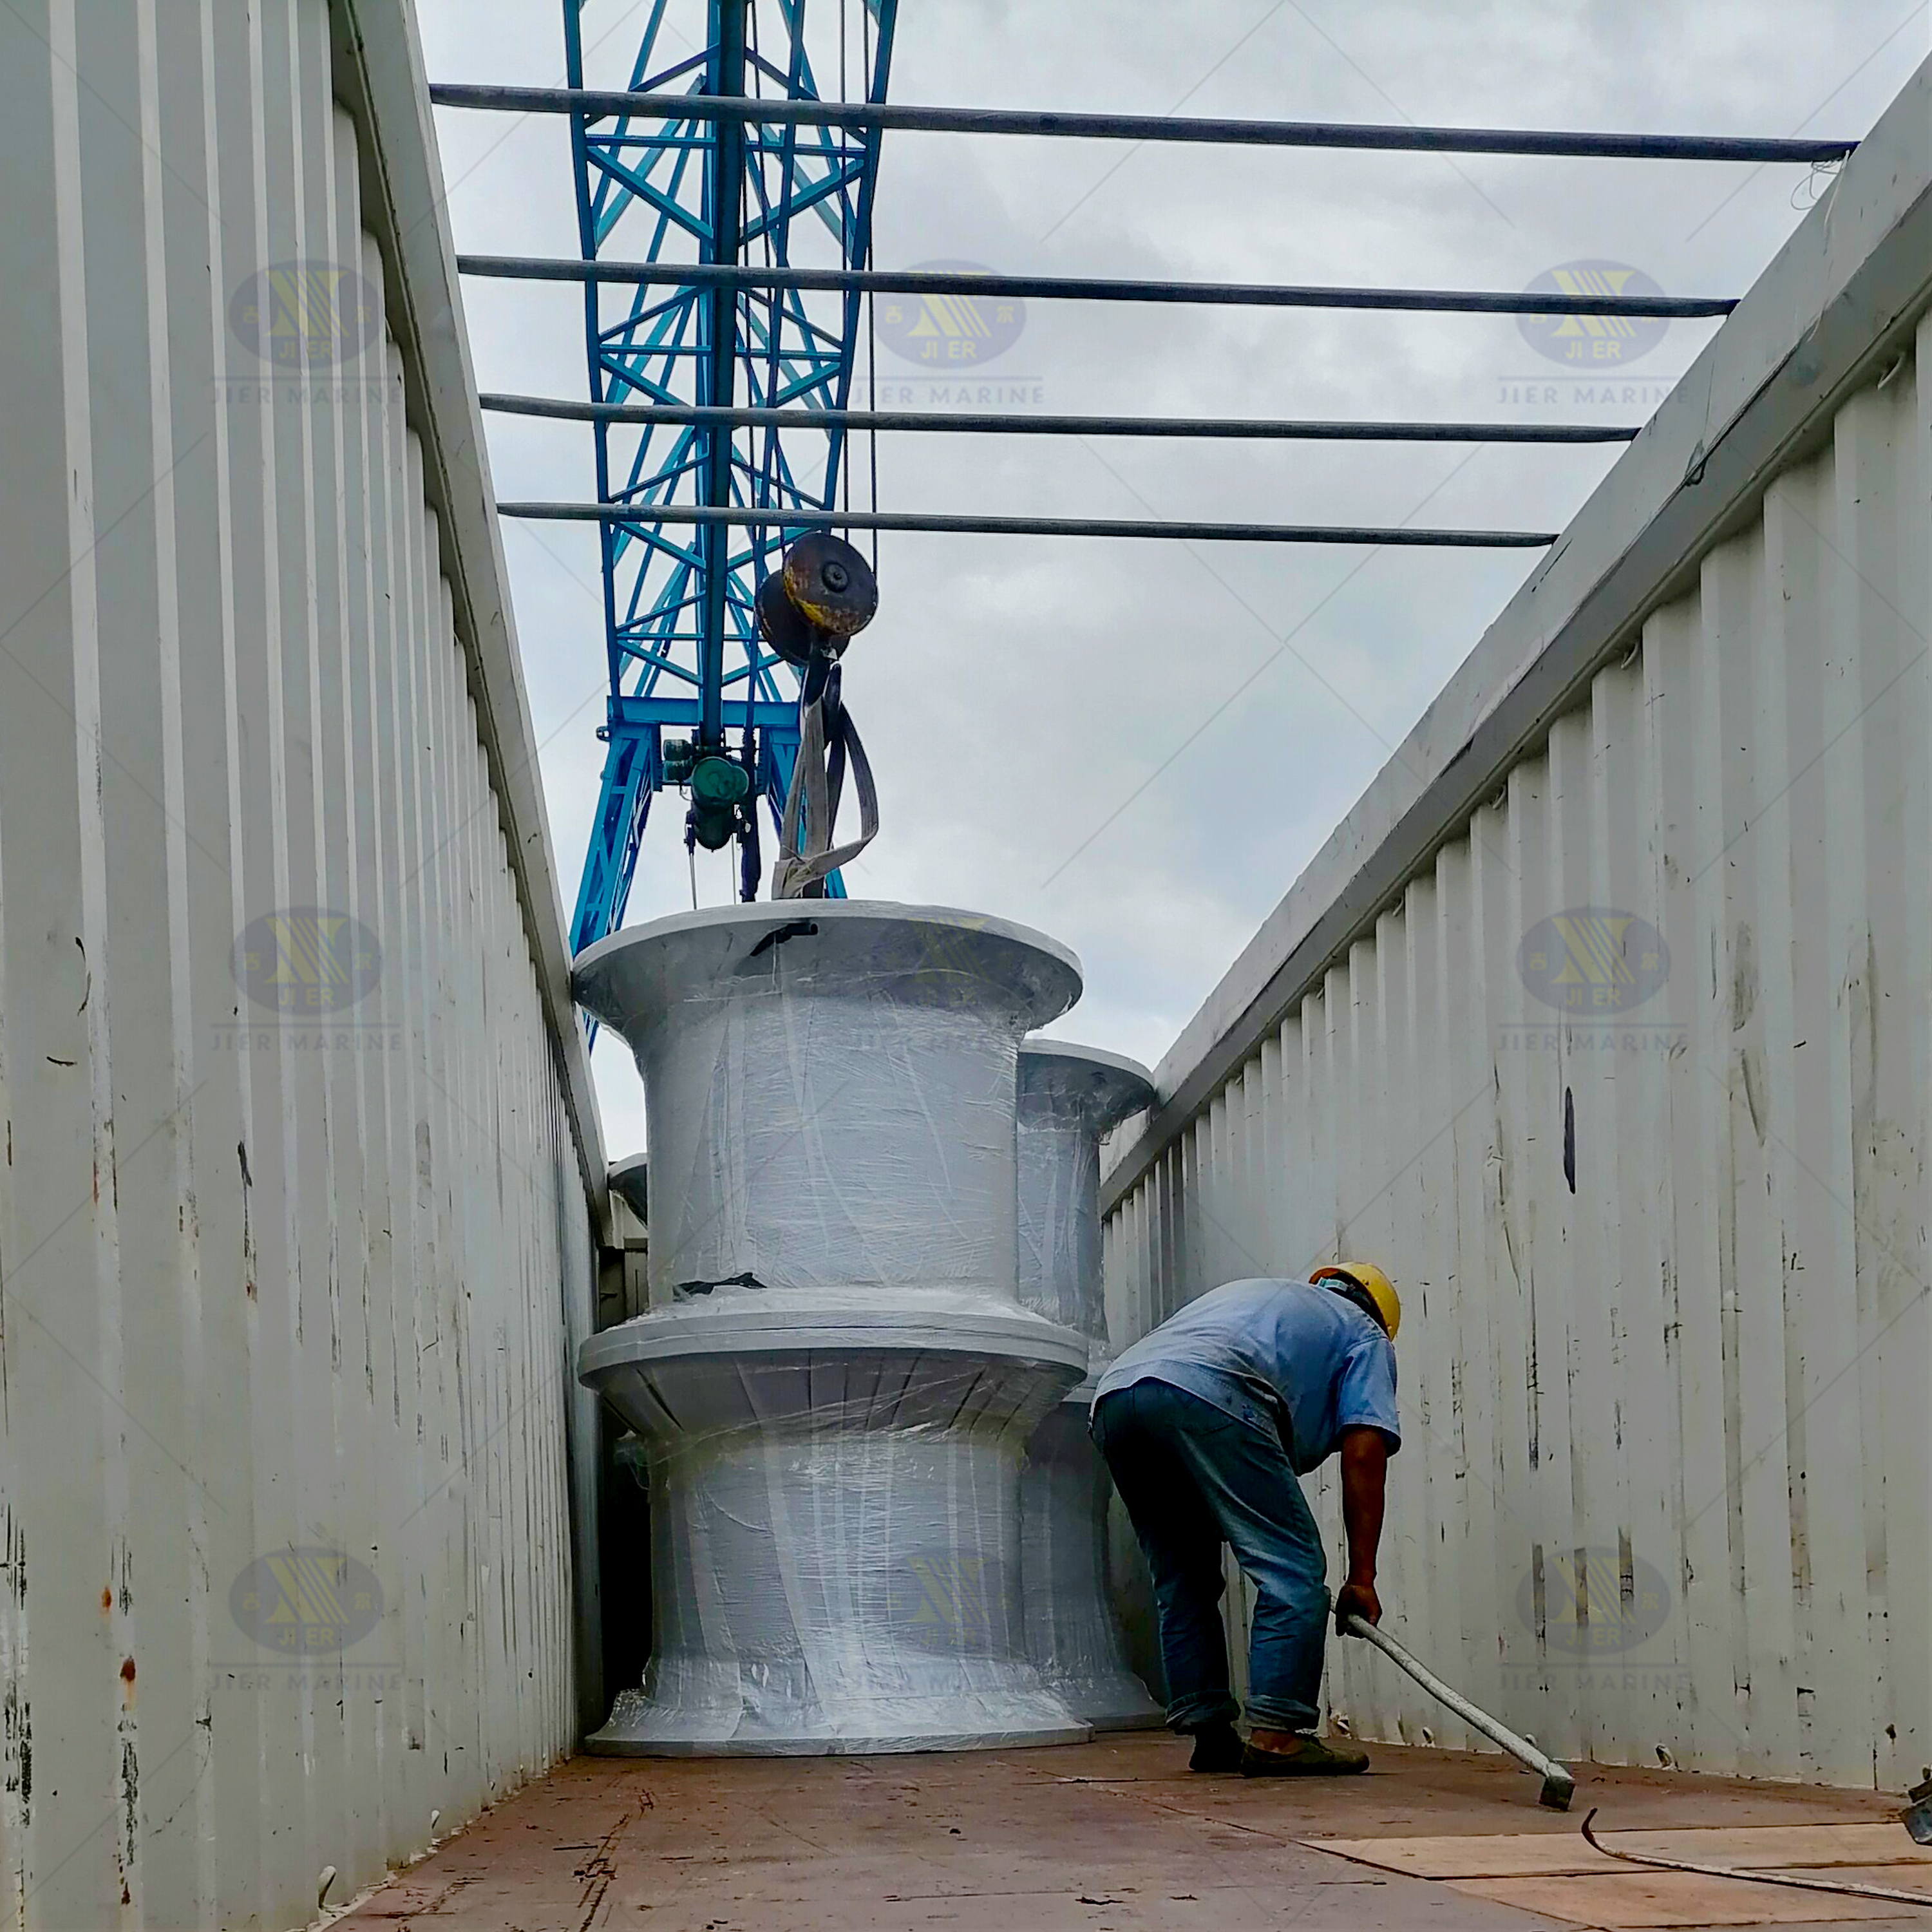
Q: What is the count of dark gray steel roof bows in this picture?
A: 4